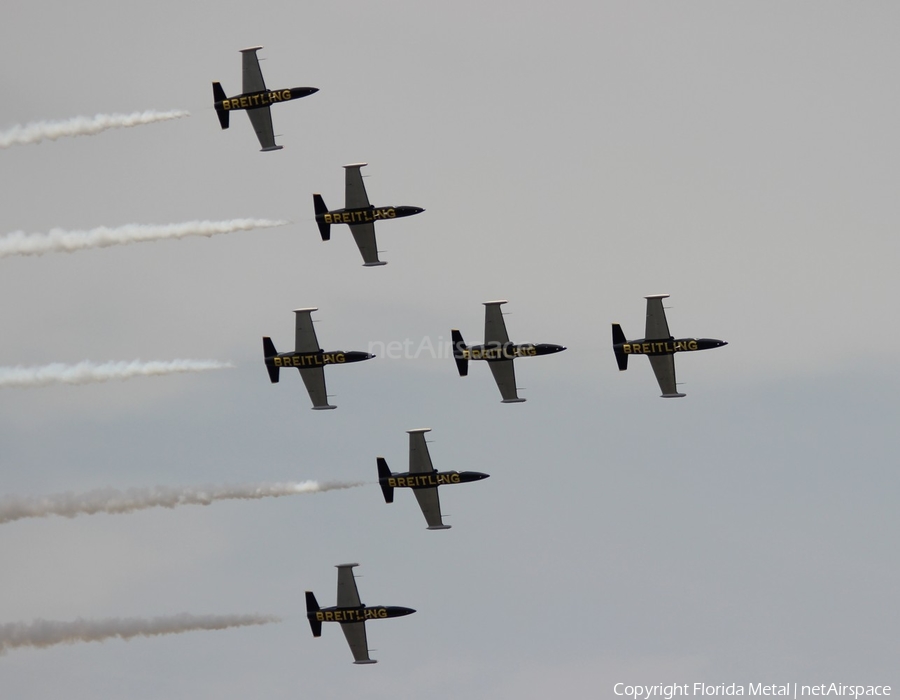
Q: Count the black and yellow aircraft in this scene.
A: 7